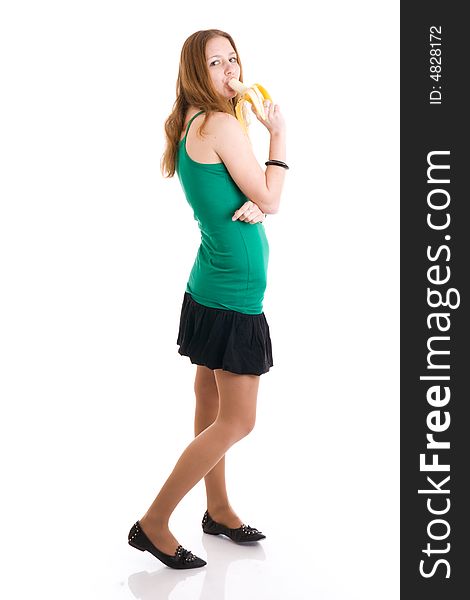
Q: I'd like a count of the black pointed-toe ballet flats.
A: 2